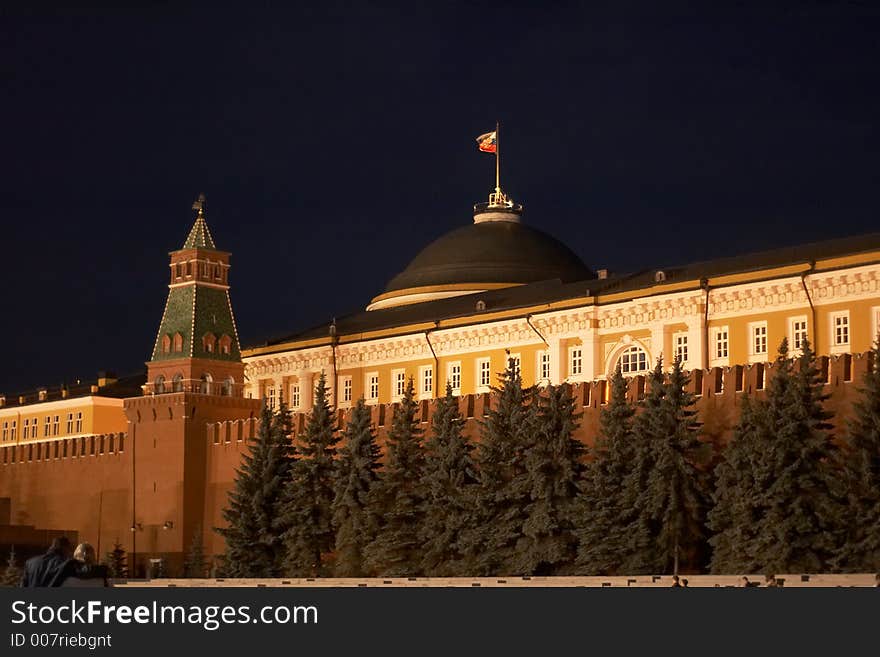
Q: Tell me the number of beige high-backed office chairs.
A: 0